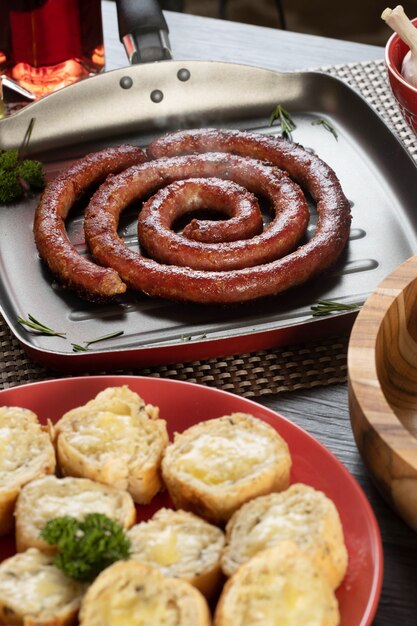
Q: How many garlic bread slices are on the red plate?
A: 9